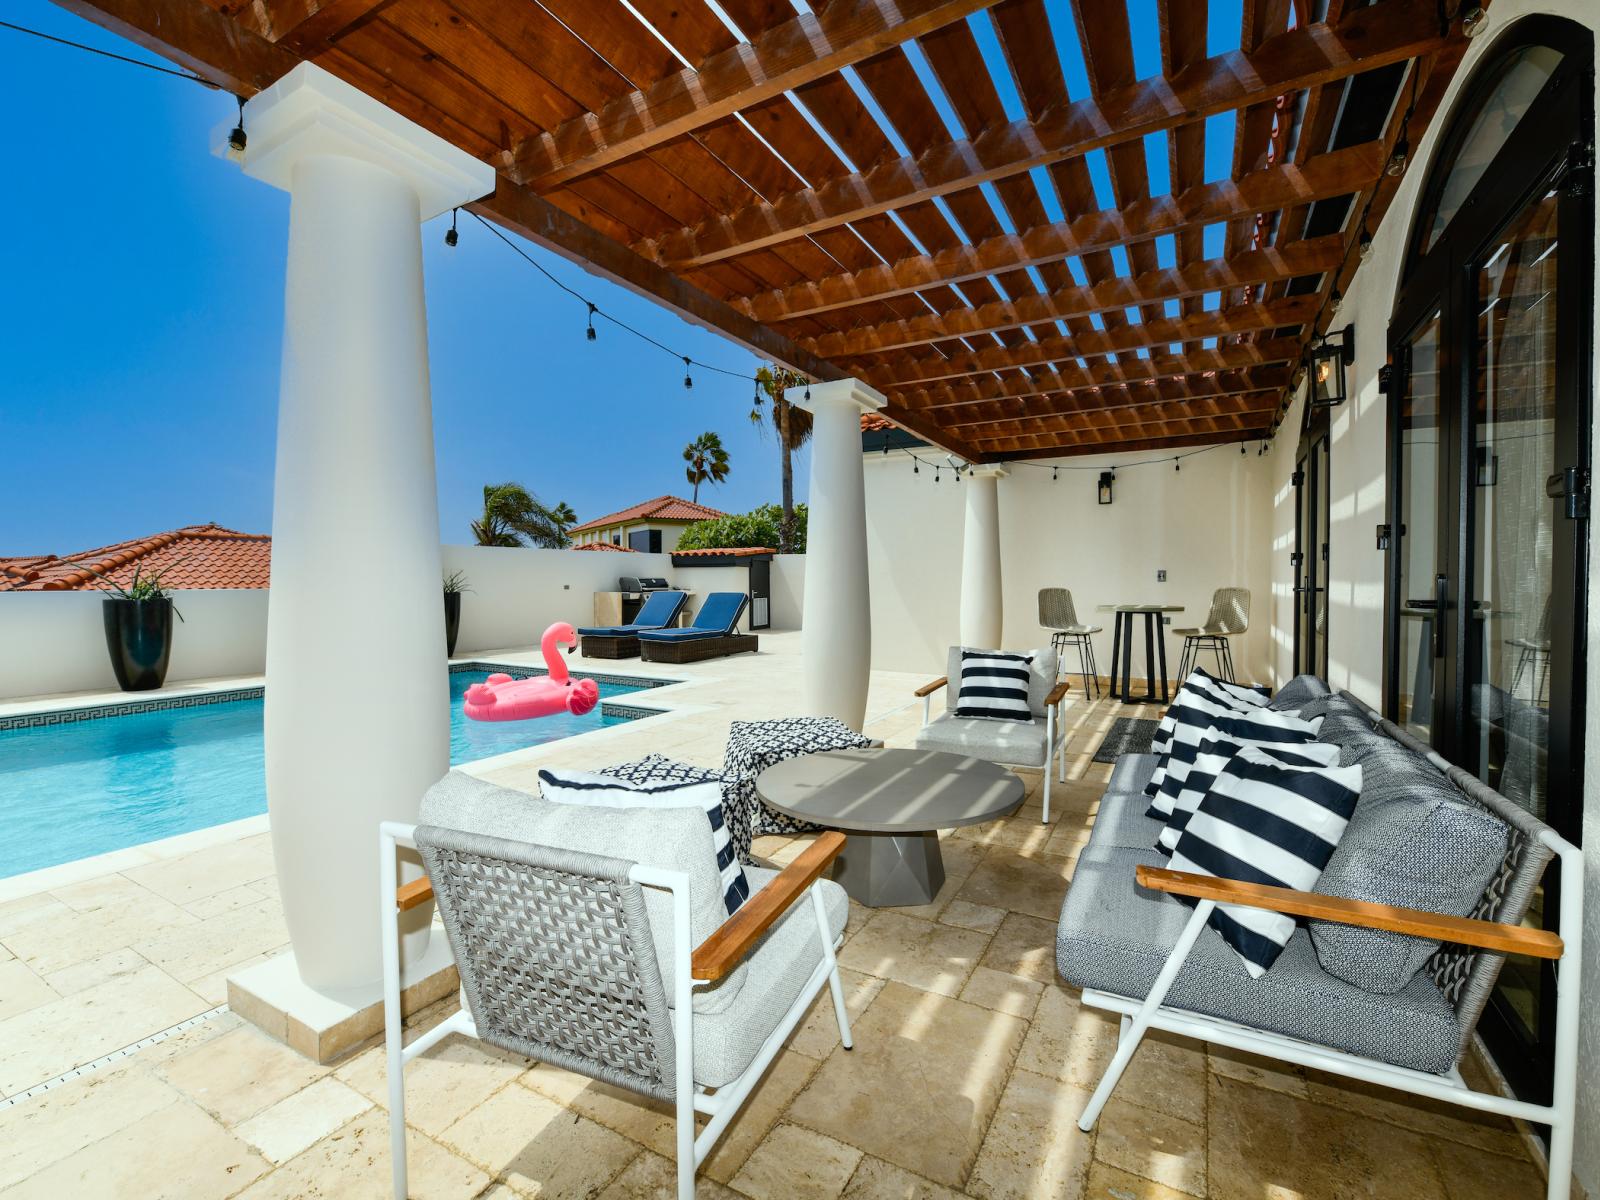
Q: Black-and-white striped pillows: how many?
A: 7